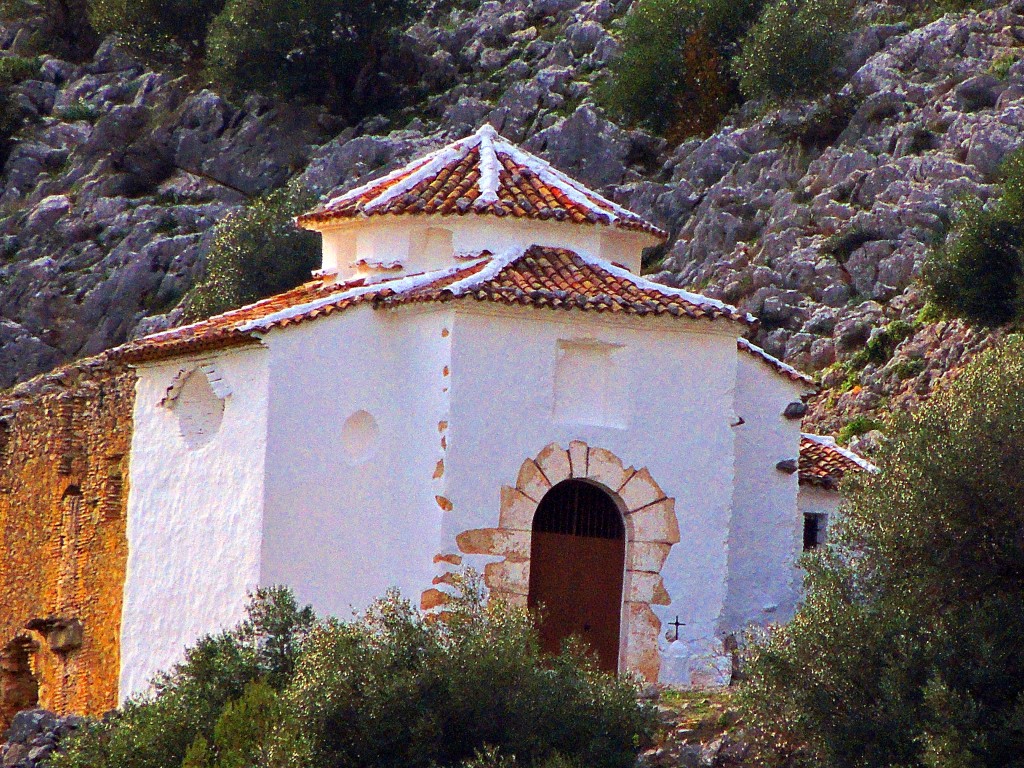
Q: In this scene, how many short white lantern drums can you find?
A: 1